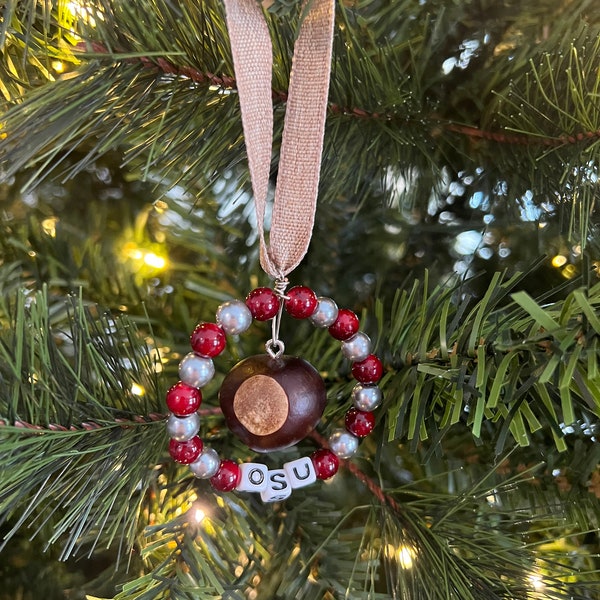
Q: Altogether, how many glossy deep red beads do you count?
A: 10